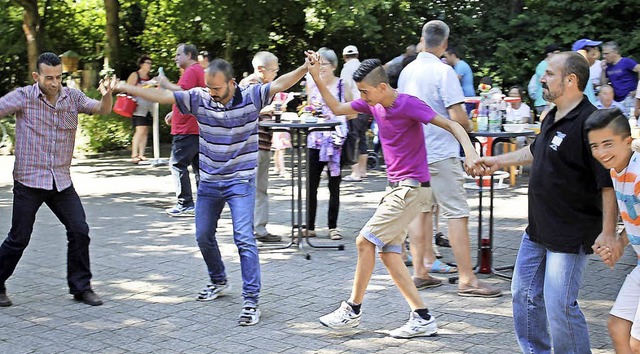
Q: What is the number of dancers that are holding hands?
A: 5